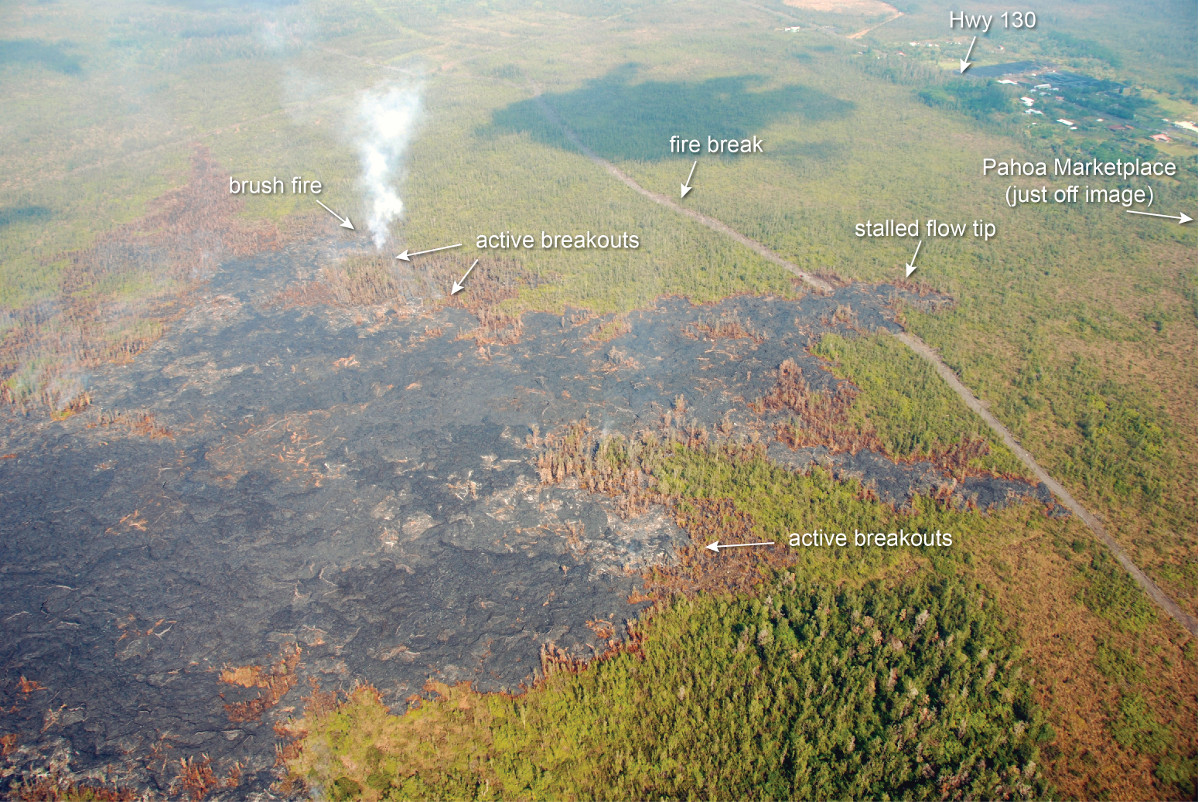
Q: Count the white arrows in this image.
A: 8